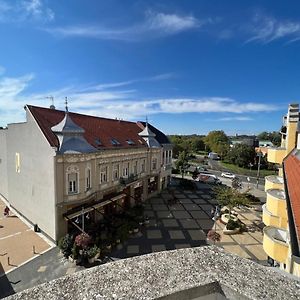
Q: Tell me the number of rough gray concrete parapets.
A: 1